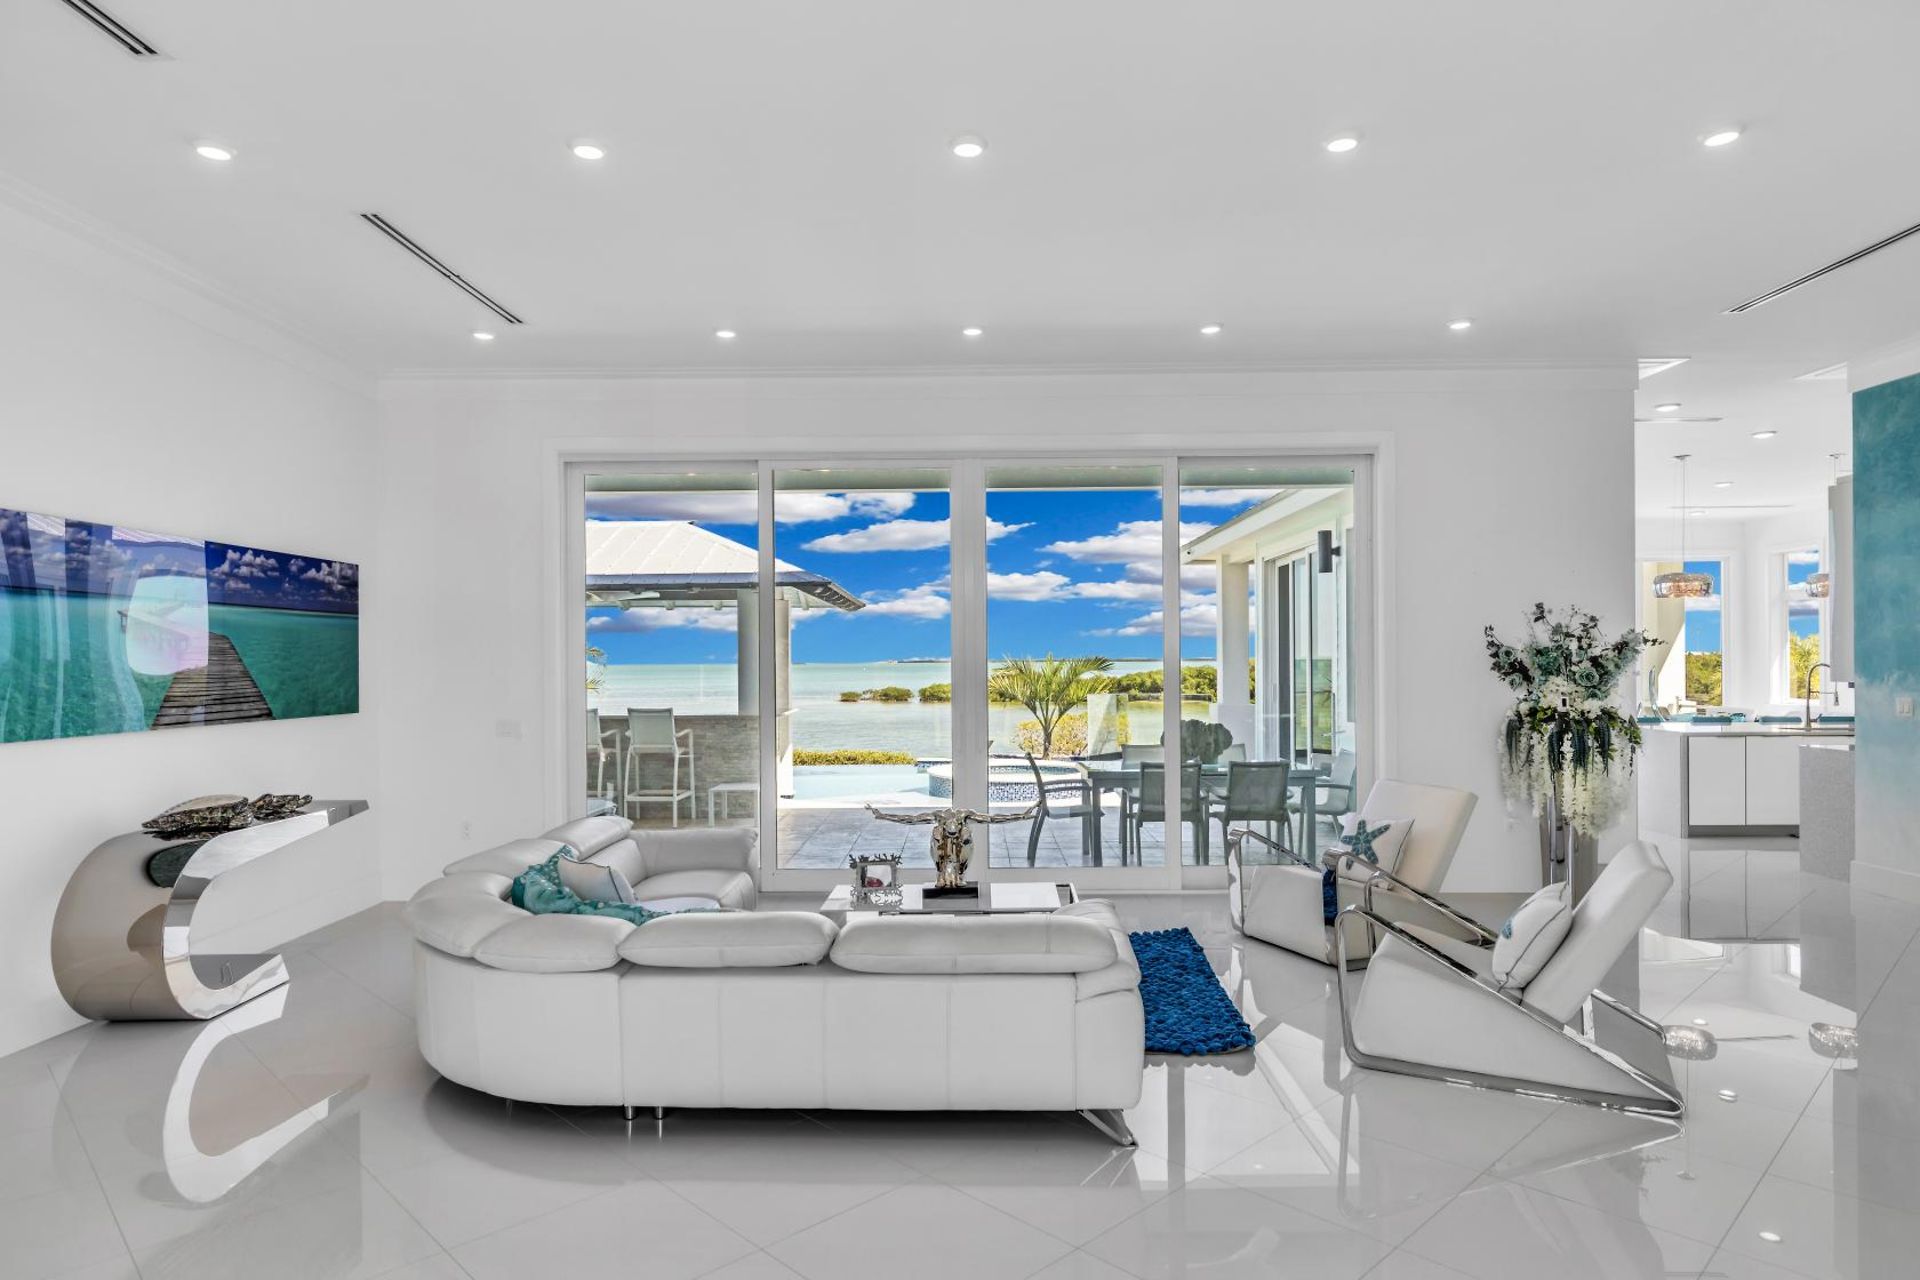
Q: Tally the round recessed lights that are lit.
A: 14